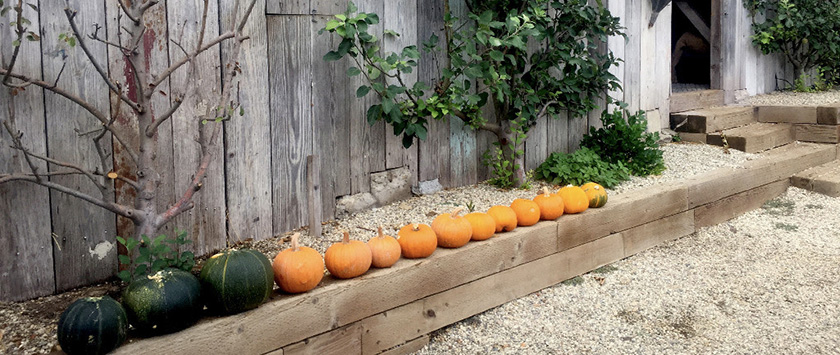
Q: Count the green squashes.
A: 3